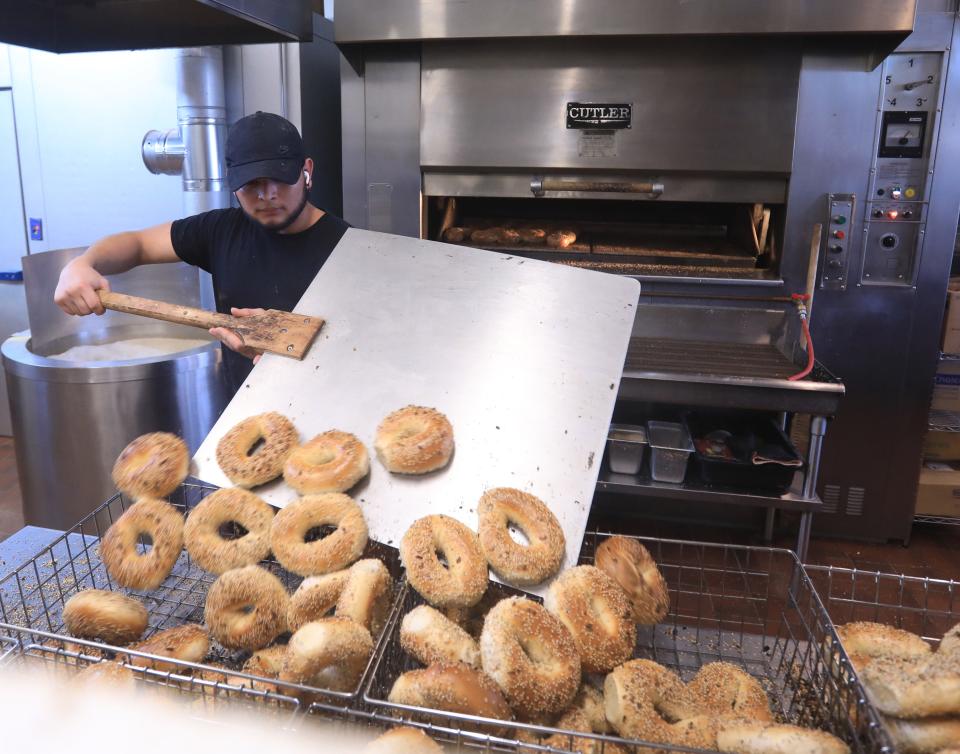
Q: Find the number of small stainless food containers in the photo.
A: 2